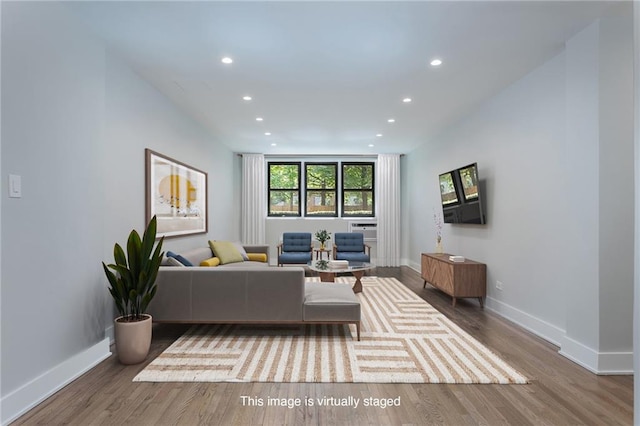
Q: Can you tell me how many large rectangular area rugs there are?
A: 1